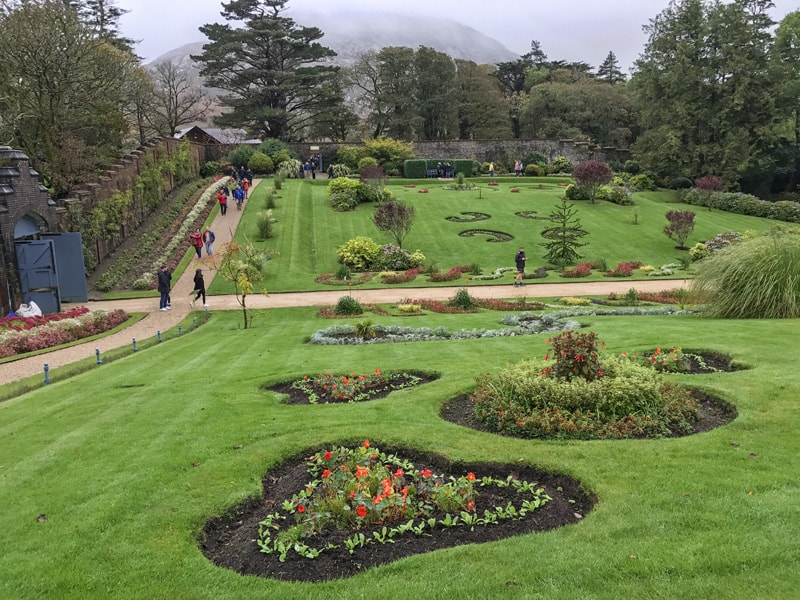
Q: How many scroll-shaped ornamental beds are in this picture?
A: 4